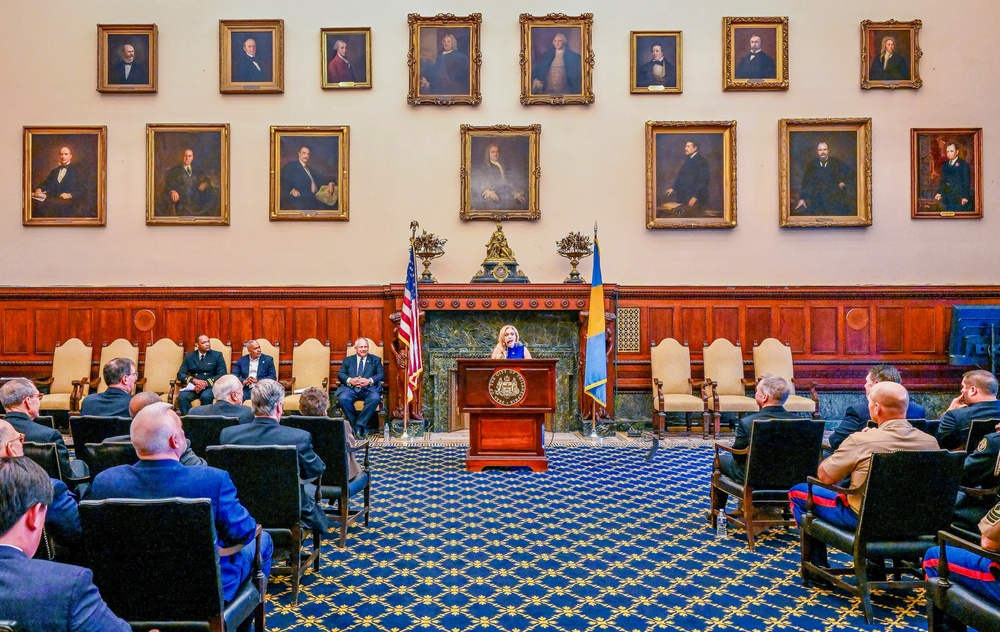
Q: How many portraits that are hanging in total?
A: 15